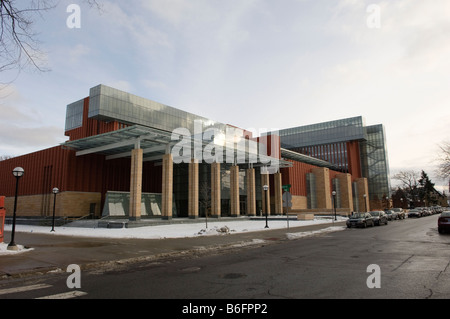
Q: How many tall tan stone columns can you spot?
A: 8